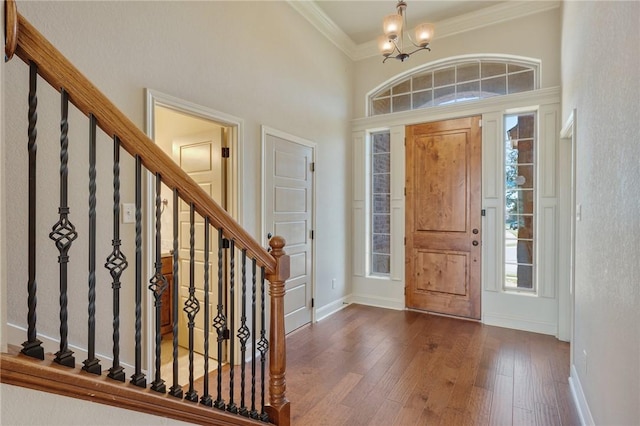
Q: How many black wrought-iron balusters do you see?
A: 14